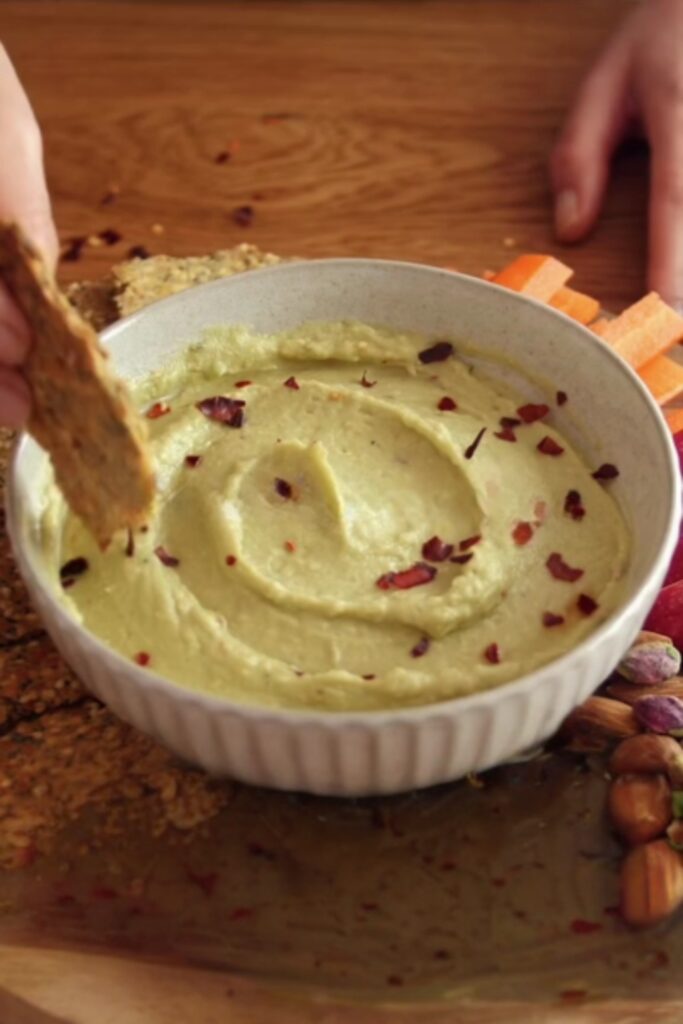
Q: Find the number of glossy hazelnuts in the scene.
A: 3